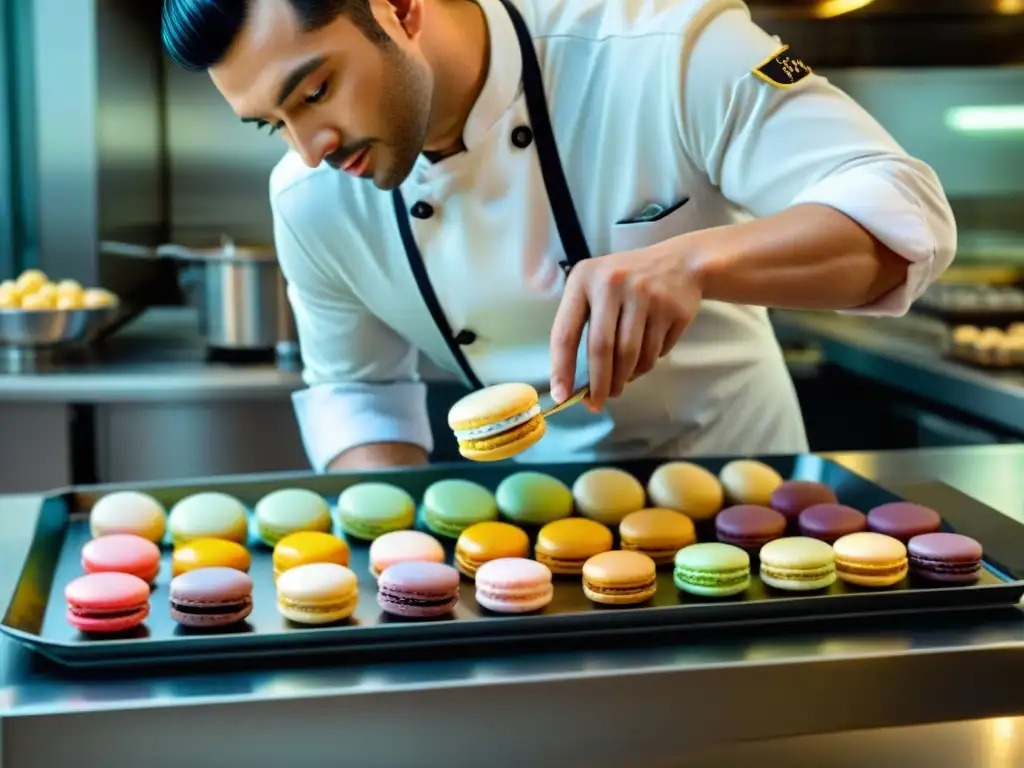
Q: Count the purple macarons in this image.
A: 7